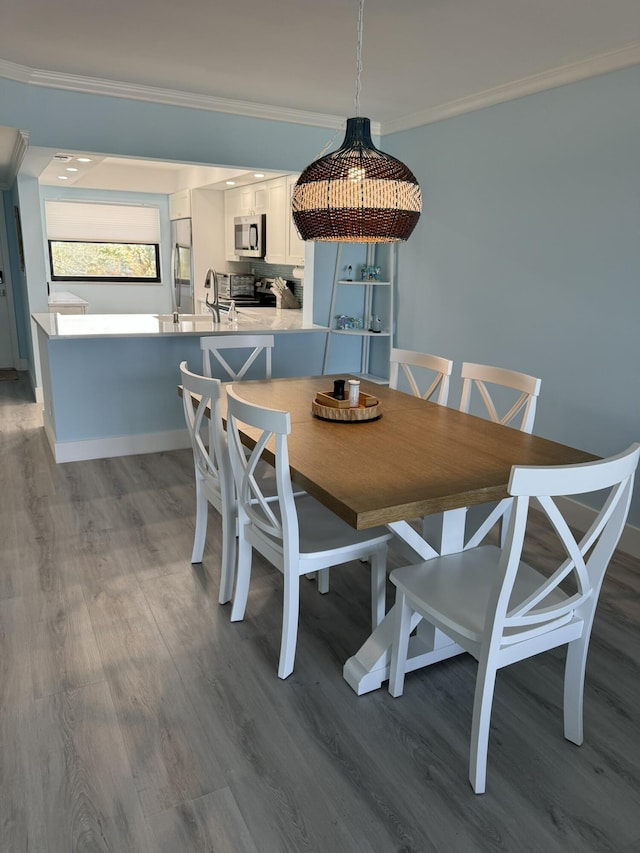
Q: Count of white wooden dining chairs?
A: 6